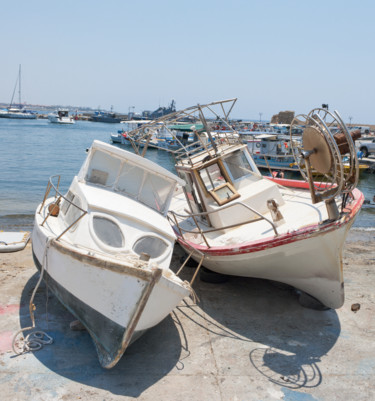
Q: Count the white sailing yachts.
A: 1